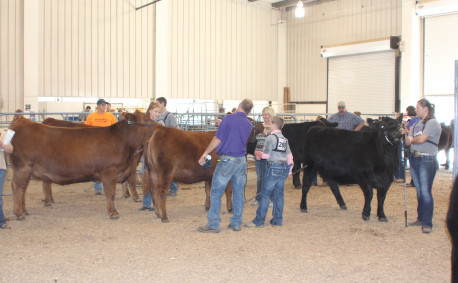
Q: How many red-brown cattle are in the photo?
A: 3